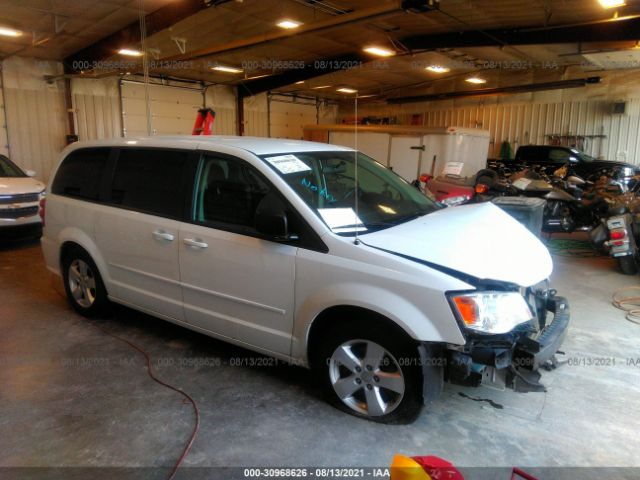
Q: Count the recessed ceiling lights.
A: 9